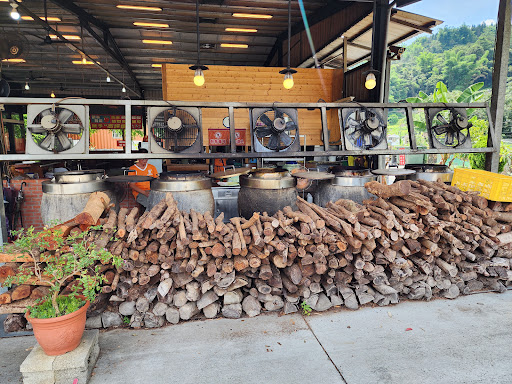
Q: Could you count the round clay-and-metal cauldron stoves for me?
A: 5